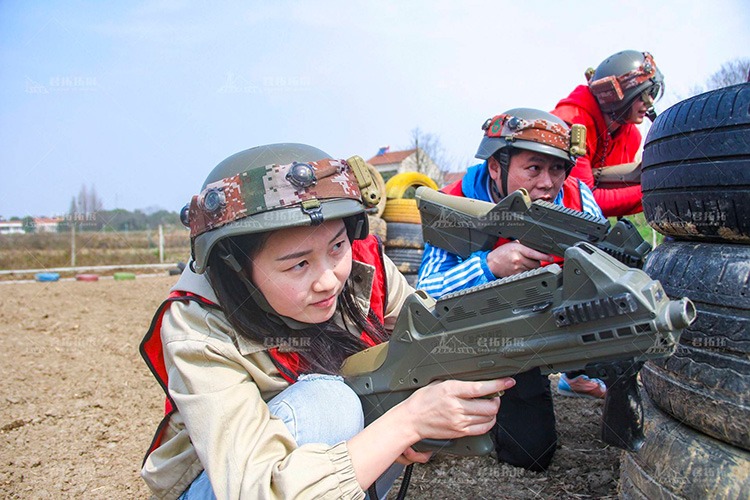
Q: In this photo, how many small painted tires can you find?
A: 3